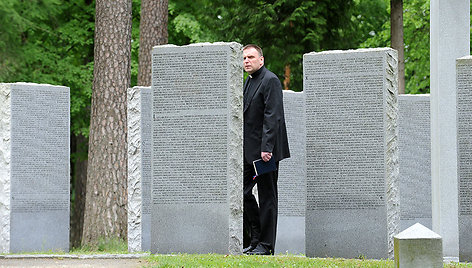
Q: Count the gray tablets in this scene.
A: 7